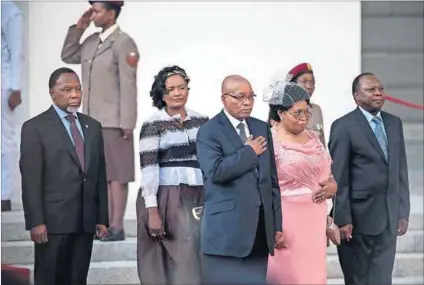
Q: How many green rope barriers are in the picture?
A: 0